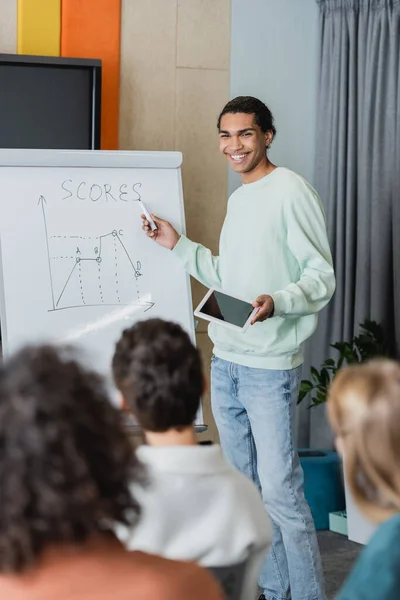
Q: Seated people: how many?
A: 3